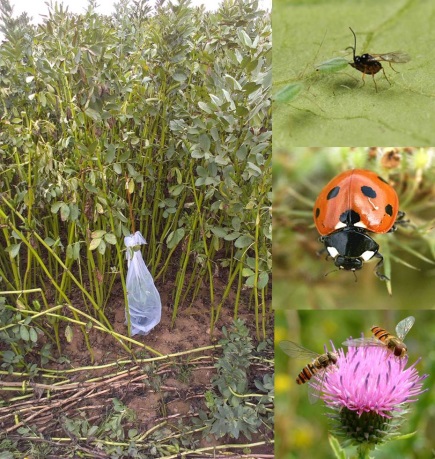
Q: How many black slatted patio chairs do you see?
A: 0